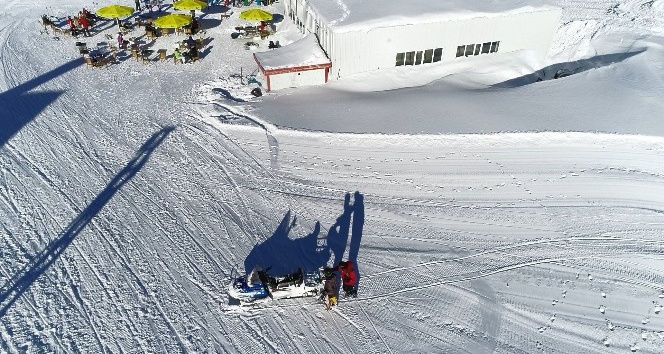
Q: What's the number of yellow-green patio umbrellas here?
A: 4